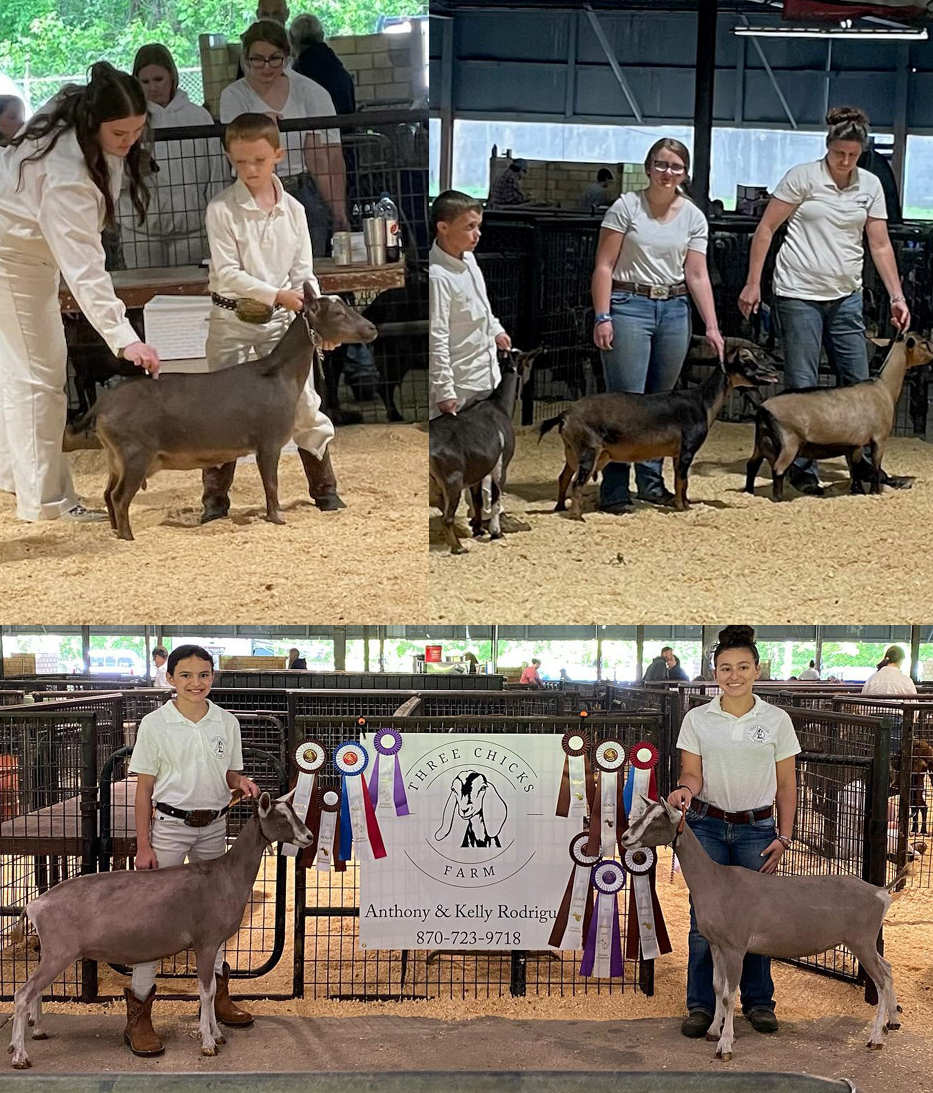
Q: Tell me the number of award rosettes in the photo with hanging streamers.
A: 10